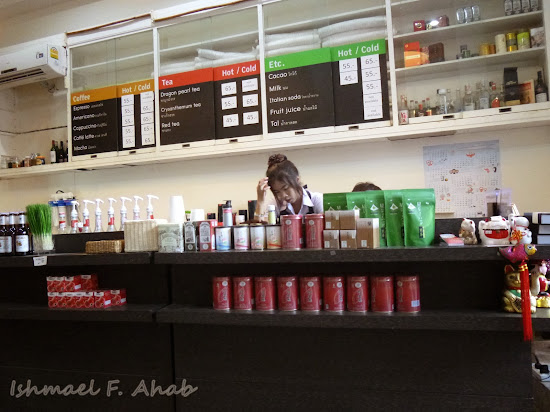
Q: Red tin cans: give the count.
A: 11